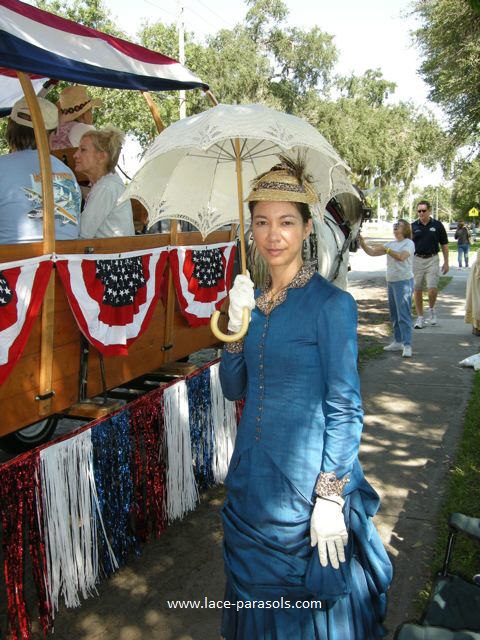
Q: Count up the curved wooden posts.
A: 3